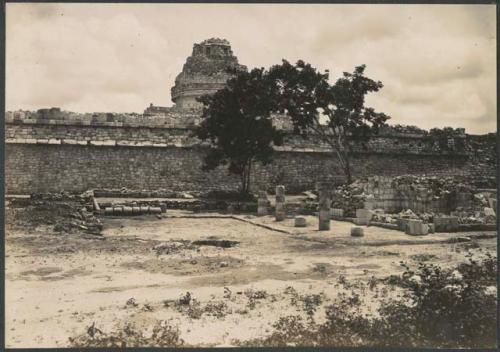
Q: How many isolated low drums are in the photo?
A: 2